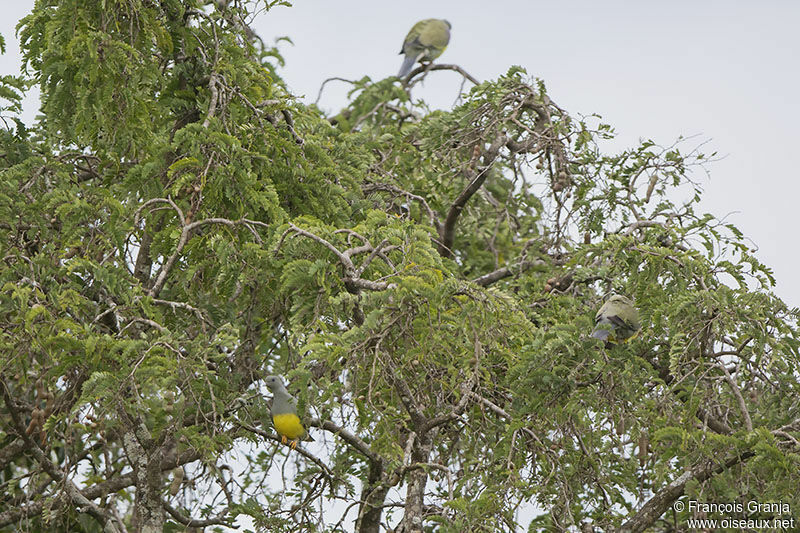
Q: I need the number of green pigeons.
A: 3